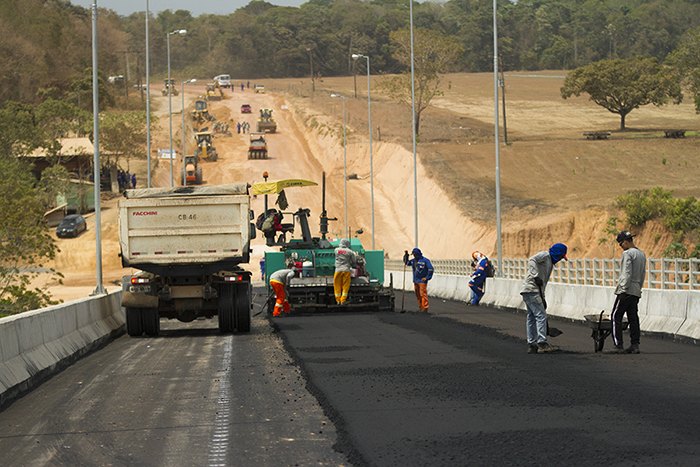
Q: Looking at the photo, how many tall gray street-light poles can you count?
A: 8